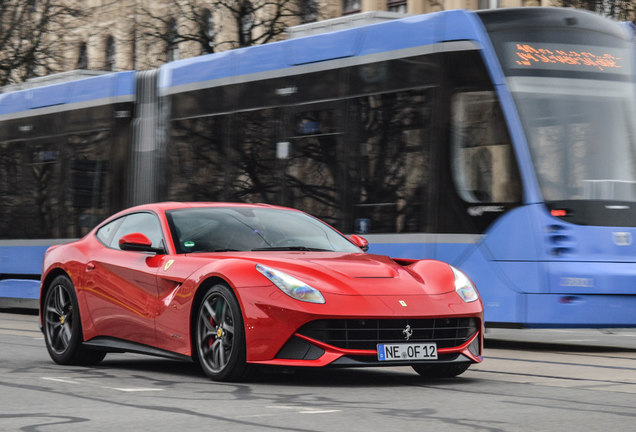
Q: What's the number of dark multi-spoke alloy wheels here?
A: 2